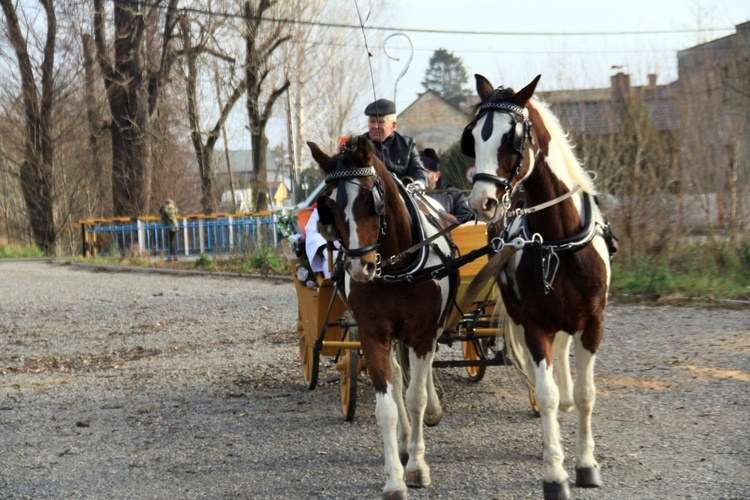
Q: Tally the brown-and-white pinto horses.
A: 2